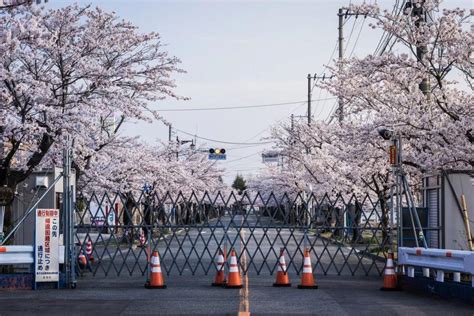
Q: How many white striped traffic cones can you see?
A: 6